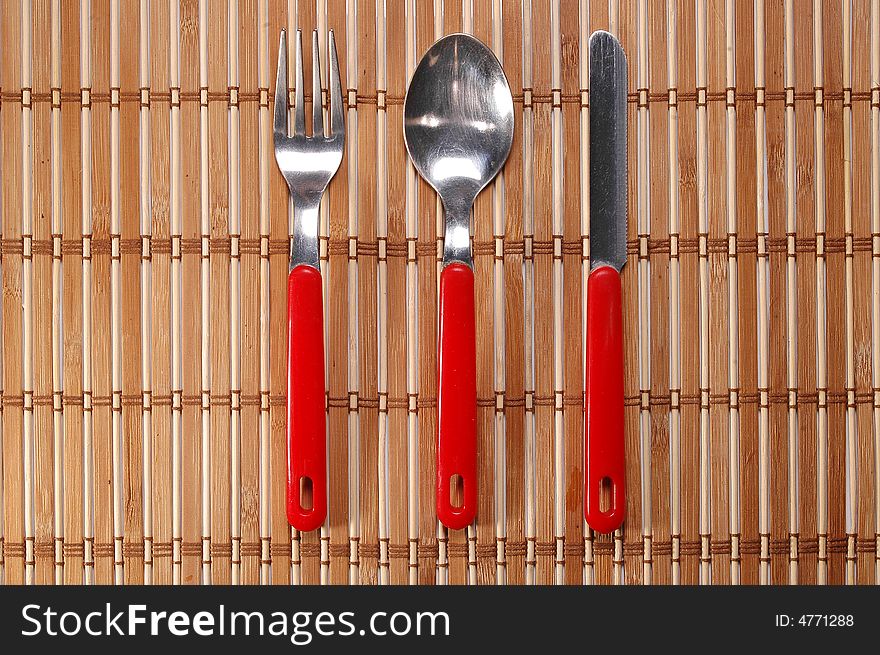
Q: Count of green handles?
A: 0